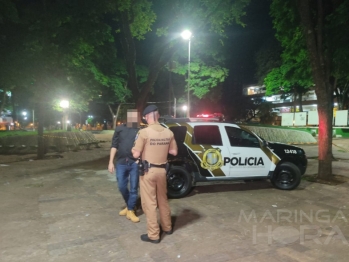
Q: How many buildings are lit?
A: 1